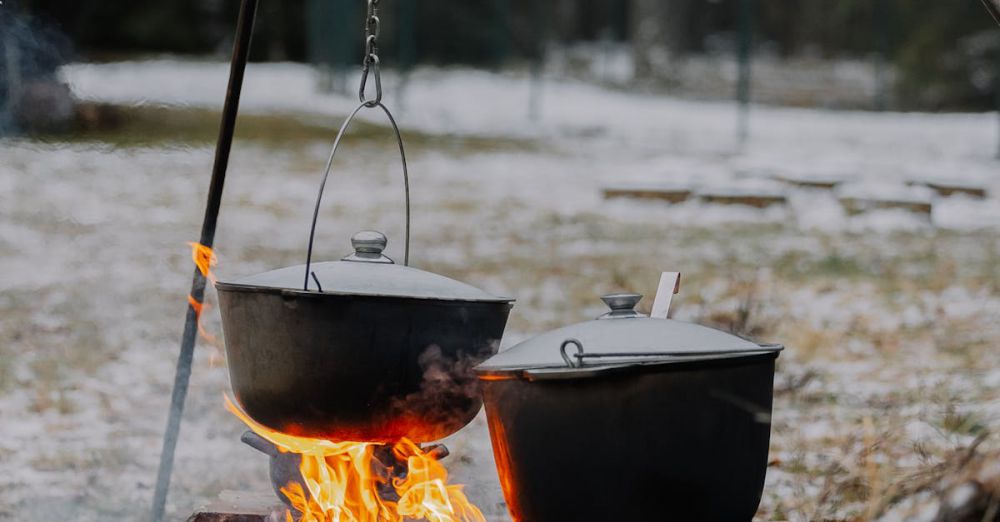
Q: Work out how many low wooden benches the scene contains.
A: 5